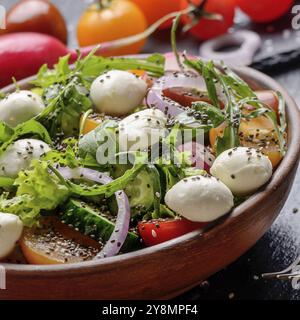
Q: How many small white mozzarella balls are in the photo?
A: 7